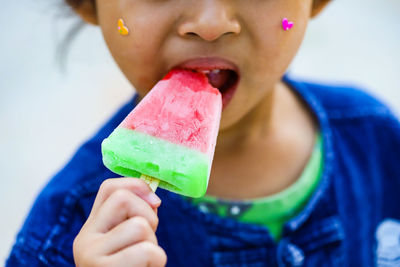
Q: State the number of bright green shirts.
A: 1